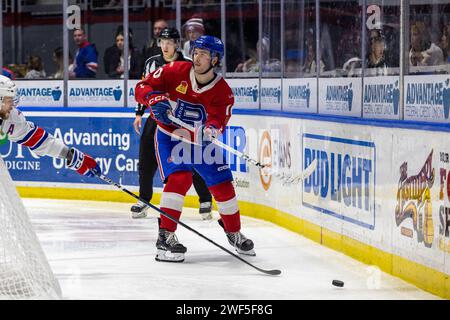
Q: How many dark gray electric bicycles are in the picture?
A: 0